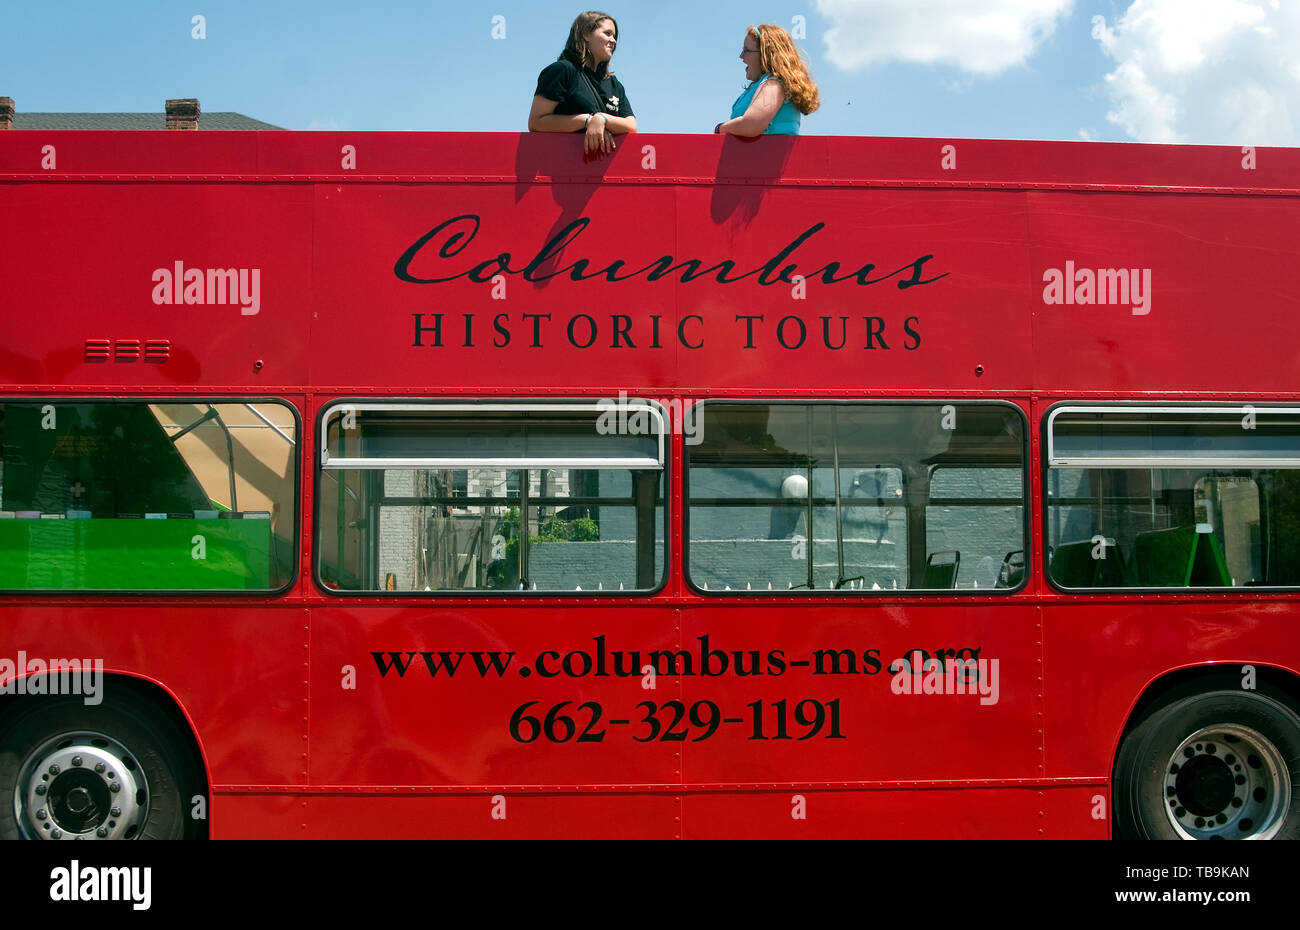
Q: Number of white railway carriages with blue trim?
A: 0